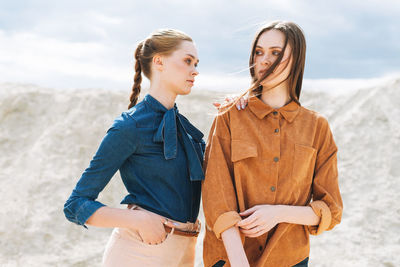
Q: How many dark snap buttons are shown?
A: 5